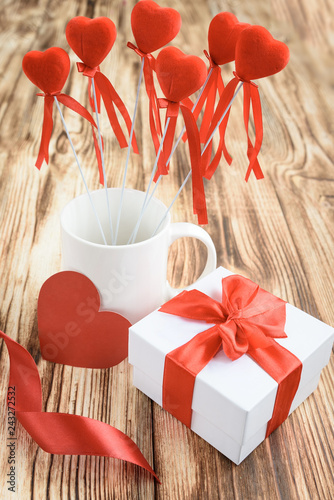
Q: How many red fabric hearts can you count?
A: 6